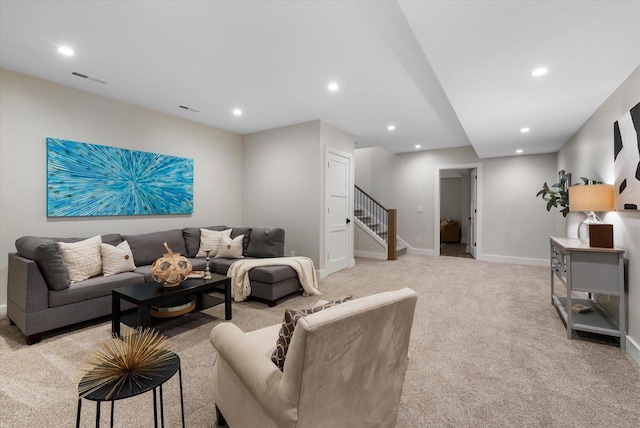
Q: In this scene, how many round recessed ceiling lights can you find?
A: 8